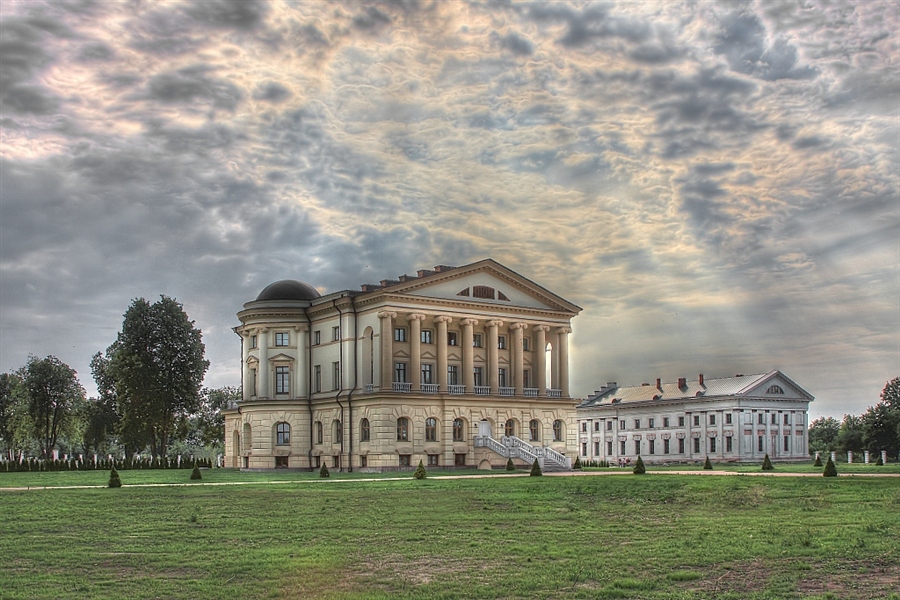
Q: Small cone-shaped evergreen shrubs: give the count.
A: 13